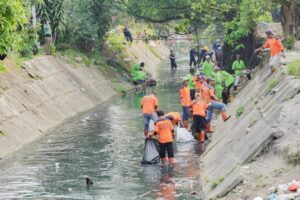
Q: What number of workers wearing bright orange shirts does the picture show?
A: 8